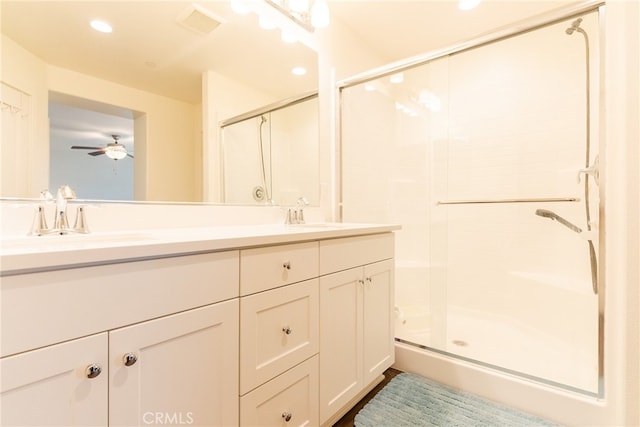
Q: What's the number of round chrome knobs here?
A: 7